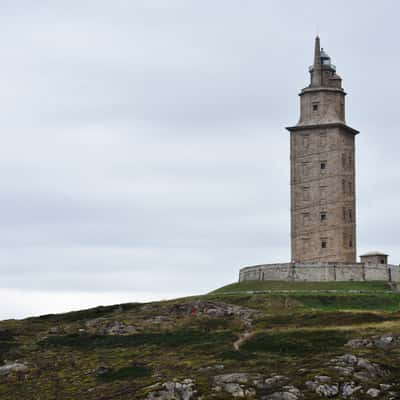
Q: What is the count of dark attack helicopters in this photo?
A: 0